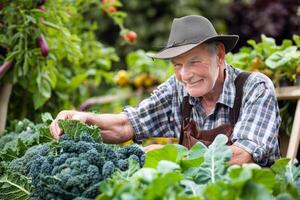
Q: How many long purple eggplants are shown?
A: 2